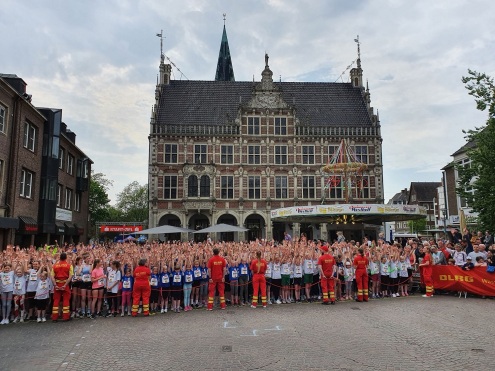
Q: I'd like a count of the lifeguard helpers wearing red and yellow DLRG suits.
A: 7